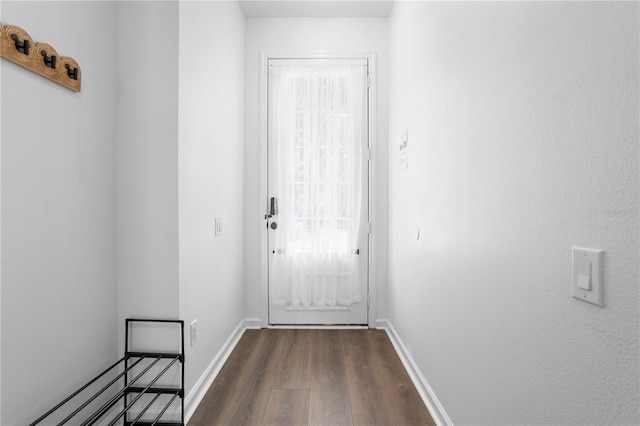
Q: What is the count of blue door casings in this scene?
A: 0